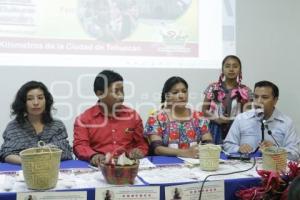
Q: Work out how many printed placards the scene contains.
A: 3